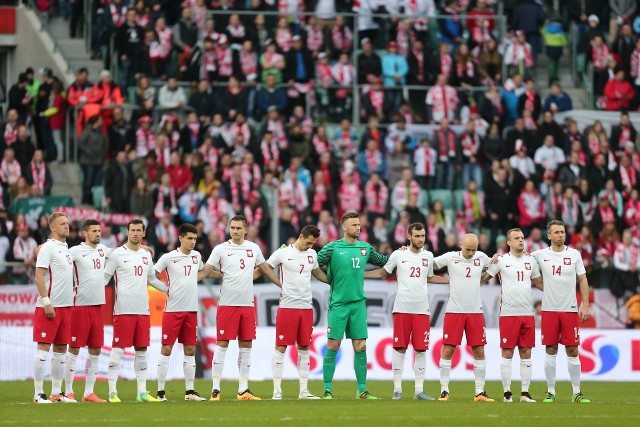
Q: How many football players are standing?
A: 11